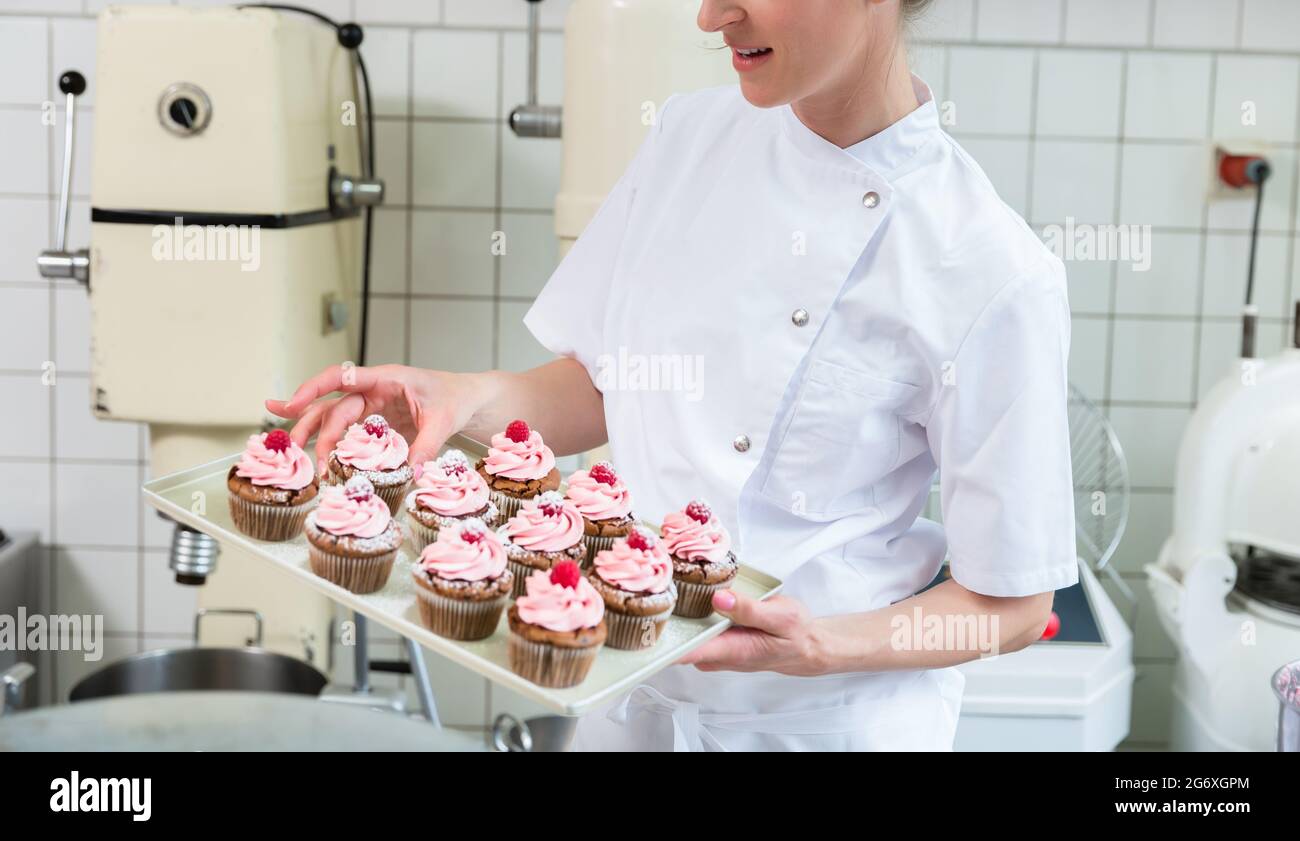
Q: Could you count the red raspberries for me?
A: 11